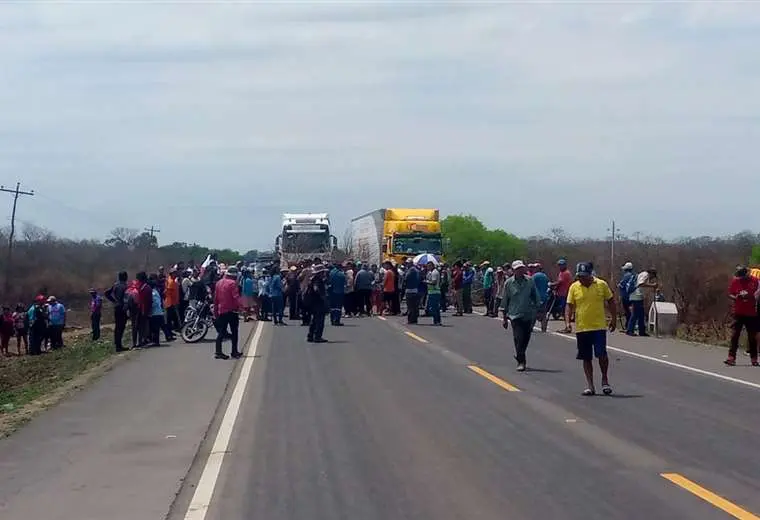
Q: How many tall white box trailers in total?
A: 1